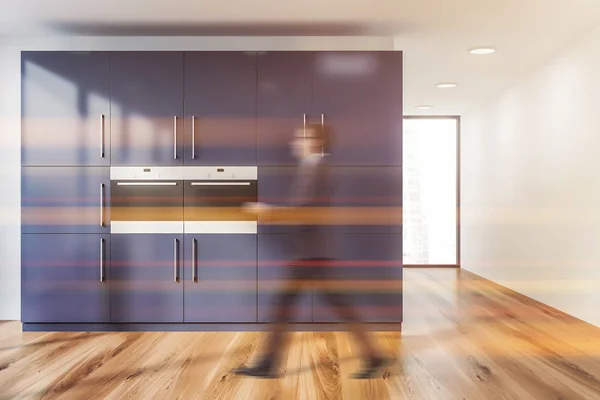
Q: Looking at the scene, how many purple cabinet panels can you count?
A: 13